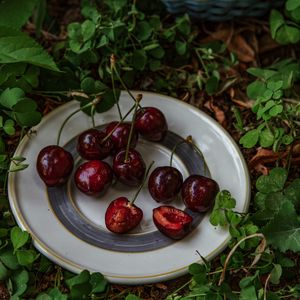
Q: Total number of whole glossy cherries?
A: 8